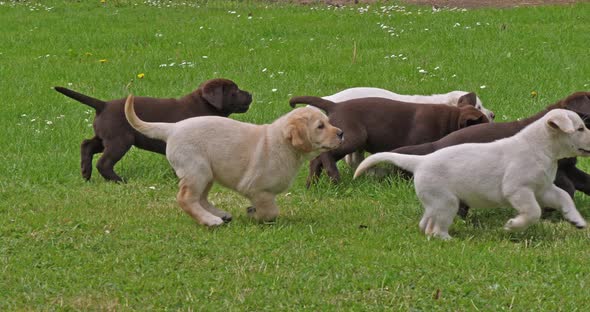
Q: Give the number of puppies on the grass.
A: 6